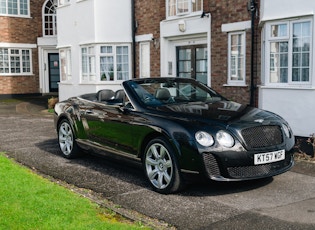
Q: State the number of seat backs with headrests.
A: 3